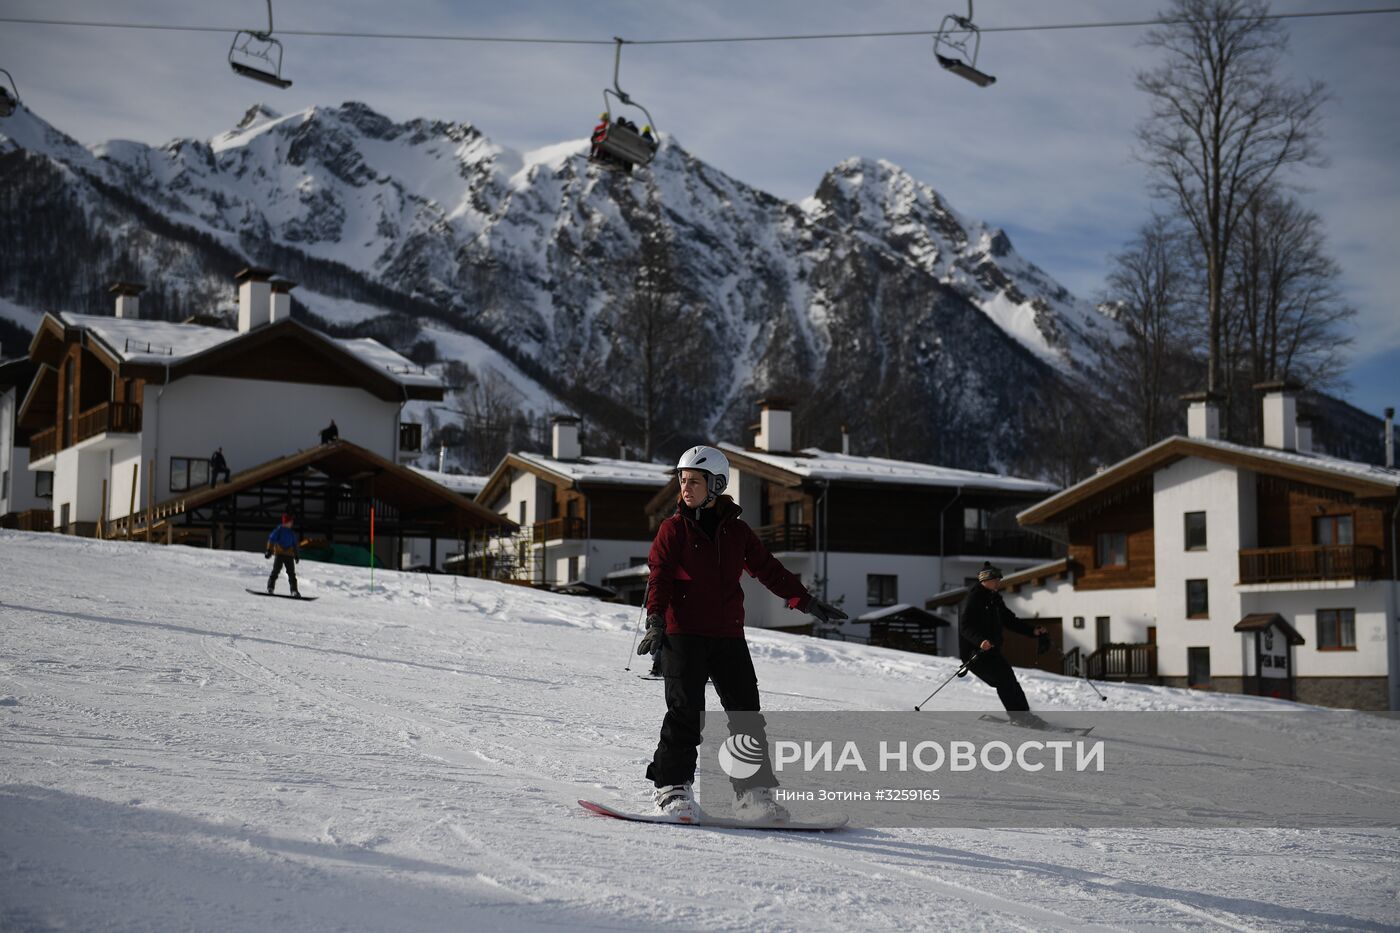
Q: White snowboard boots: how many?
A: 2